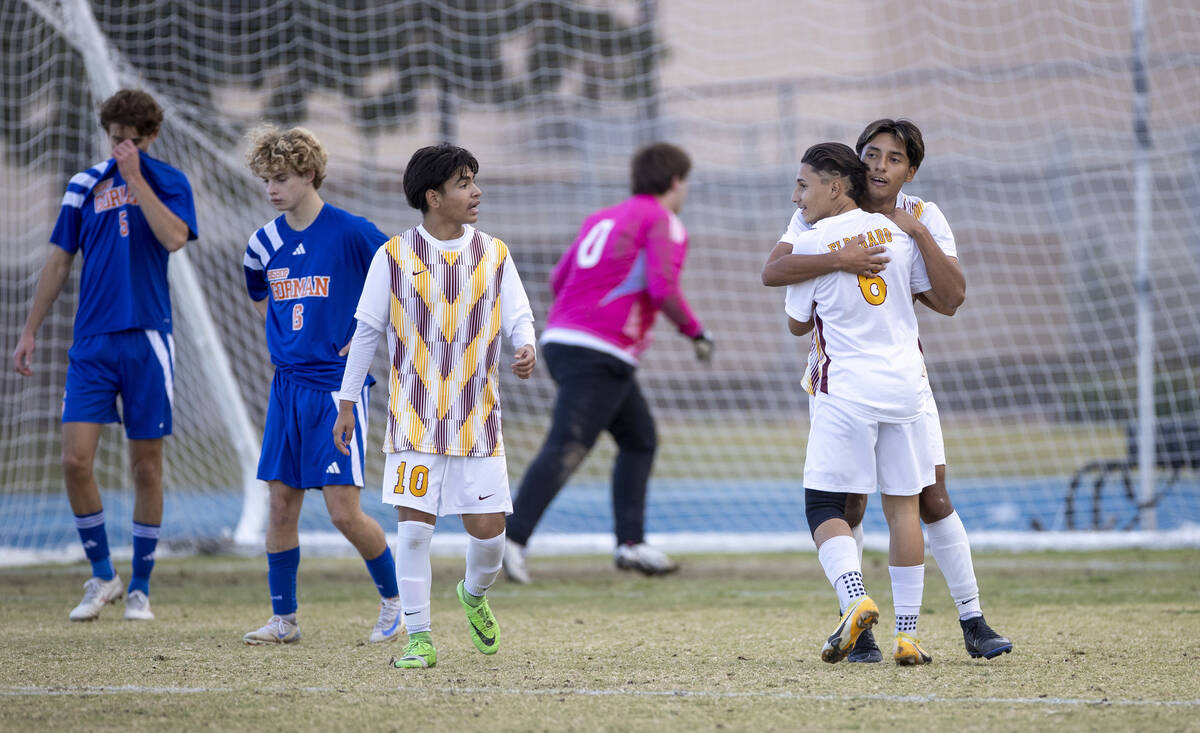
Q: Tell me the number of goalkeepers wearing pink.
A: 1